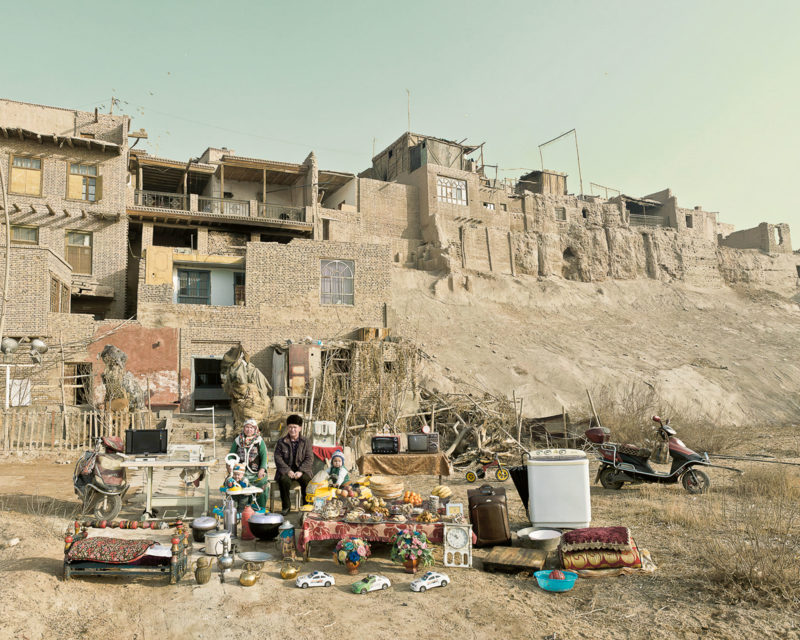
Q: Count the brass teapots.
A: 2